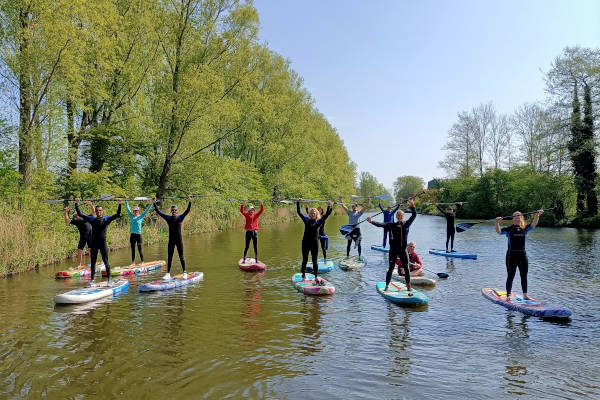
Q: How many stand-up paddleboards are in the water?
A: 13